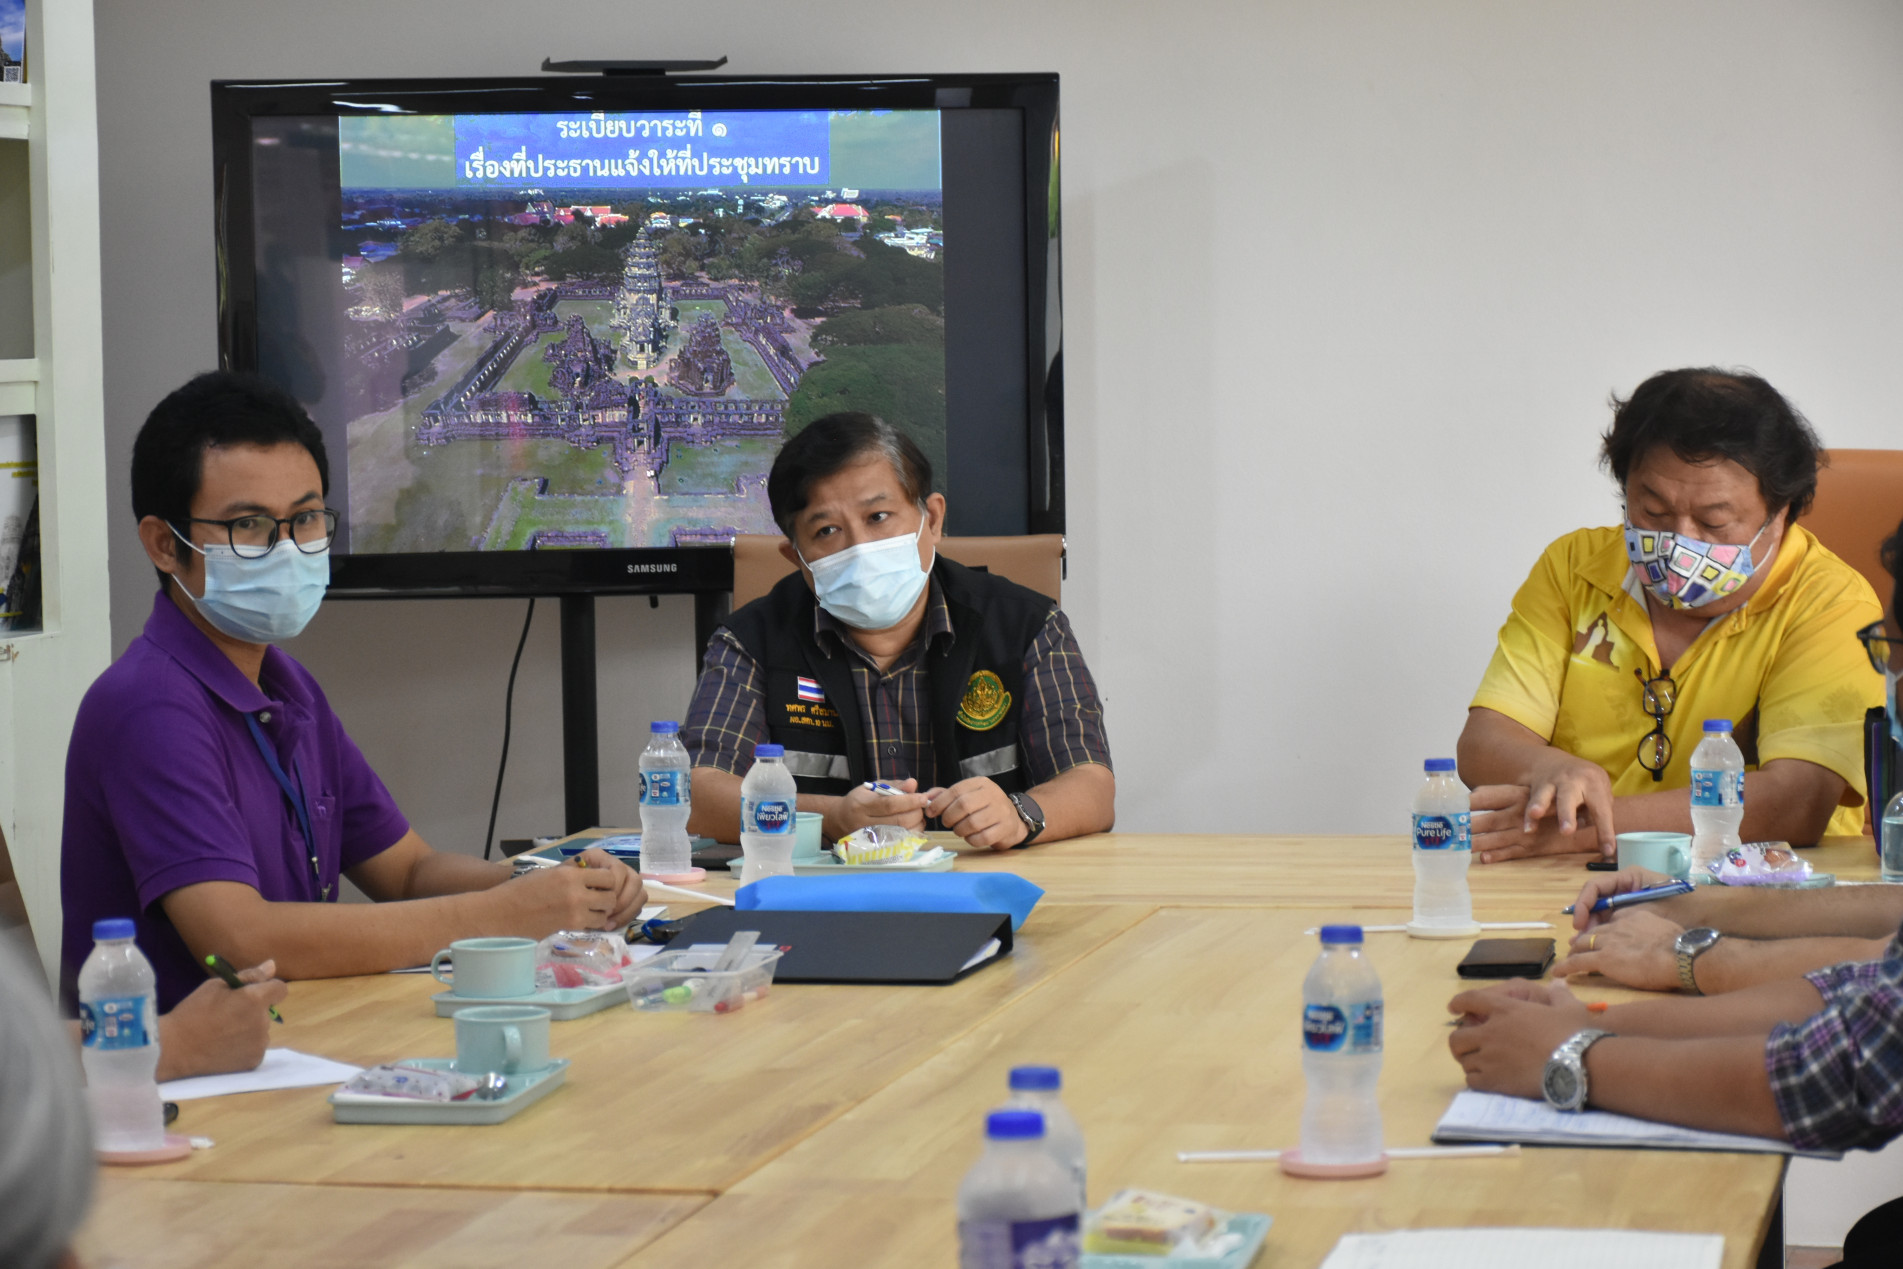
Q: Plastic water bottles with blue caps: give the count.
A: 8